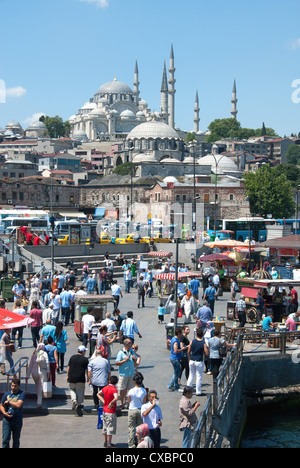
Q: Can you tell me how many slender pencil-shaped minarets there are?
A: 5